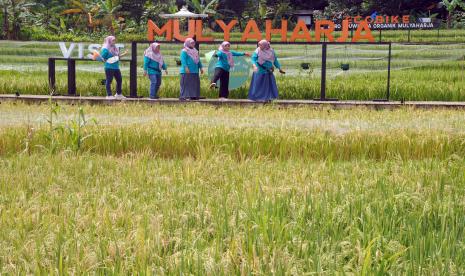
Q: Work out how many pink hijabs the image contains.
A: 5